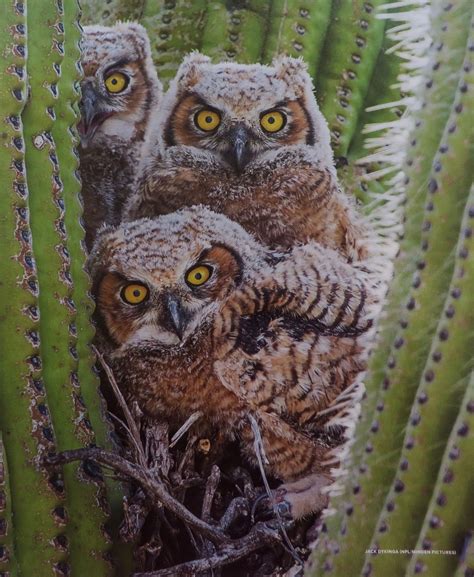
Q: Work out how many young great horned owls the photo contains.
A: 3